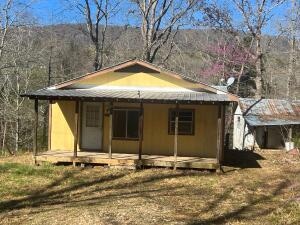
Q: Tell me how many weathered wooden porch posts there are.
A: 6